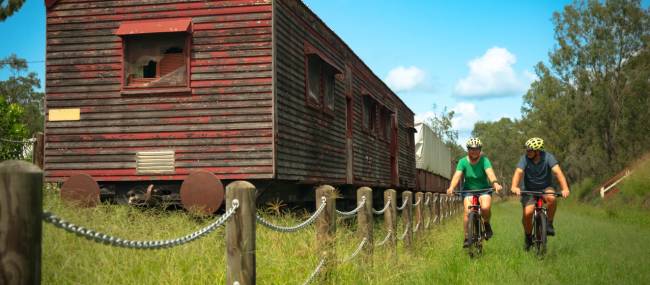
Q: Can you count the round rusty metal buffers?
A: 2